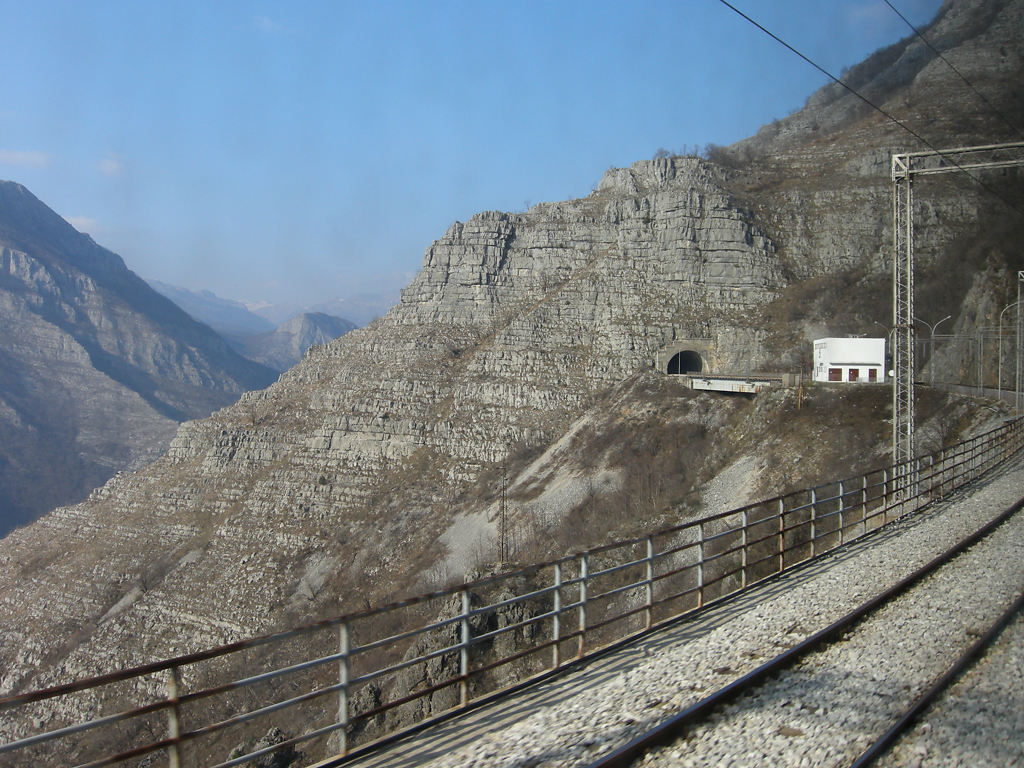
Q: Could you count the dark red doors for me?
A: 3